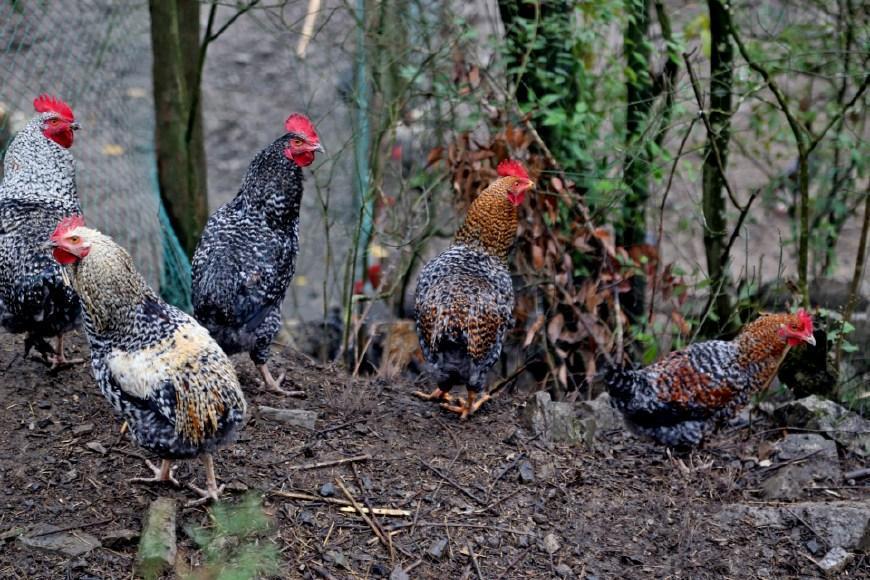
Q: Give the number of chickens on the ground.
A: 5